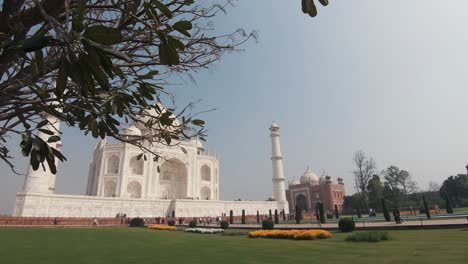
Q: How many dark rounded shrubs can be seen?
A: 6